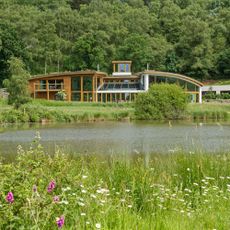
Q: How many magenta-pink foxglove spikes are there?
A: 3